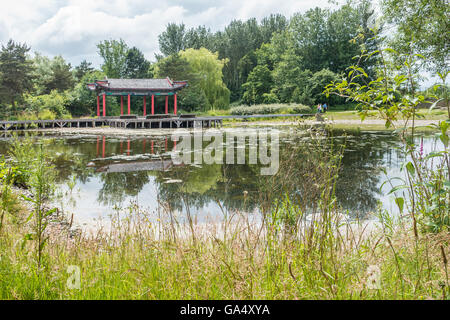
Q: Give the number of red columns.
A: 8